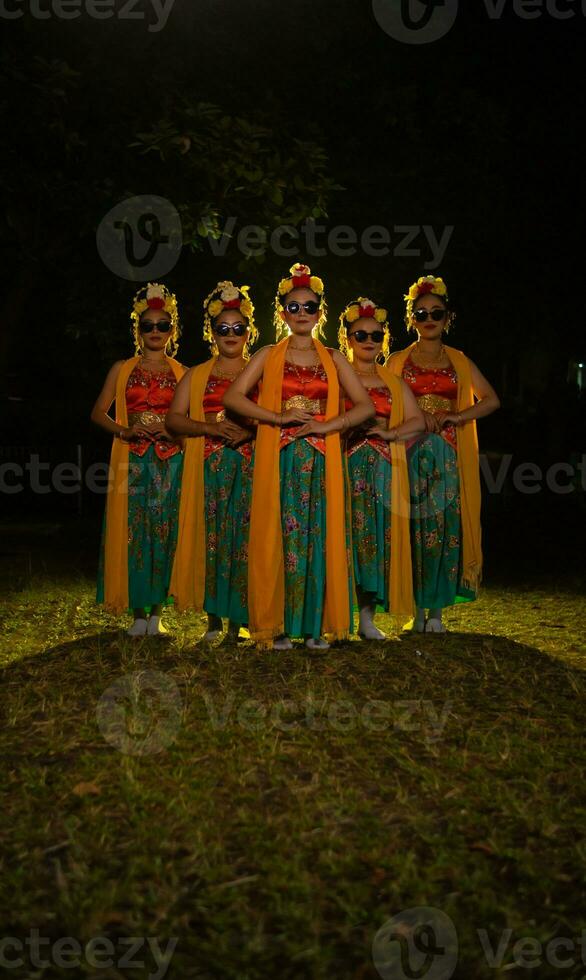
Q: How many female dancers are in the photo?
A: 5